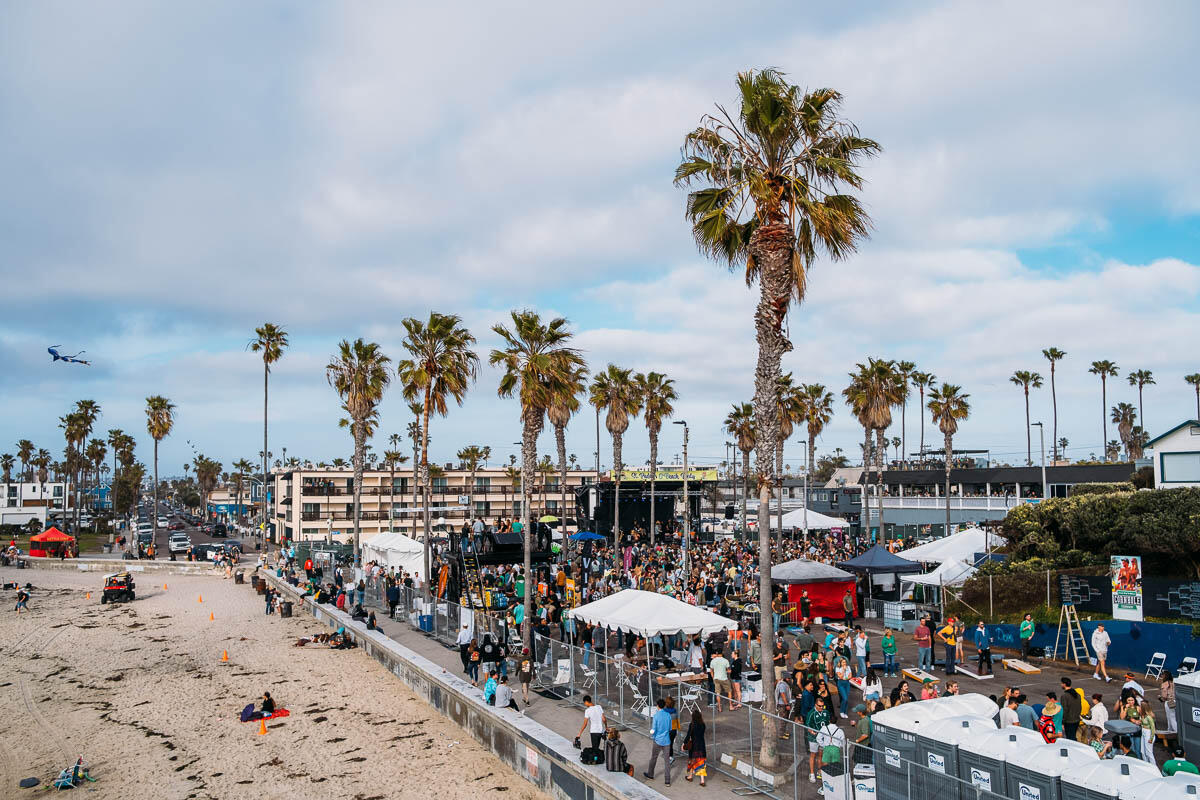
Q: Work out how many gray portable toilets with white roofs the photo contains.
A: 7